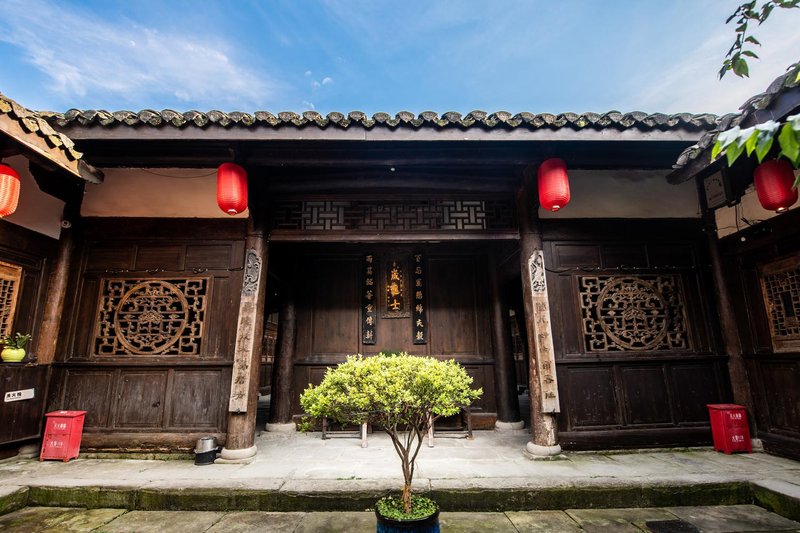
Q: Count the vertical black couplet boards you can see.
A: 2